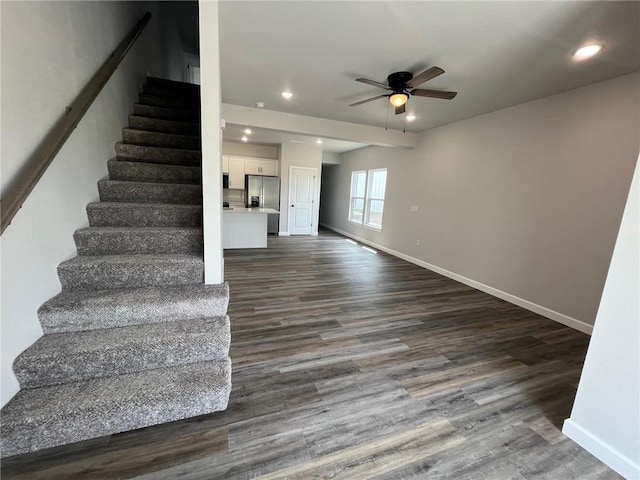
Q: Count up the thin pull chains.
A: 2